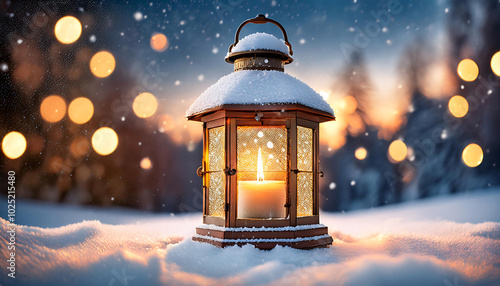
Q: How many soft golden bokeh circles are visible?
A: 15